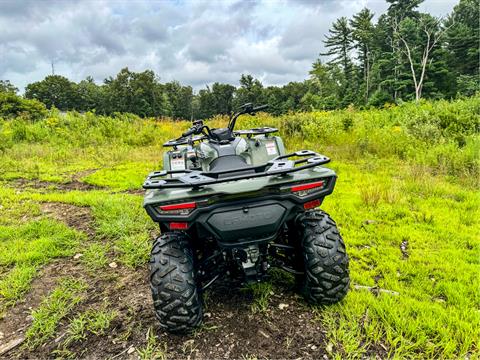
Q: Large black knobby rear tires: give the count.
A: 2